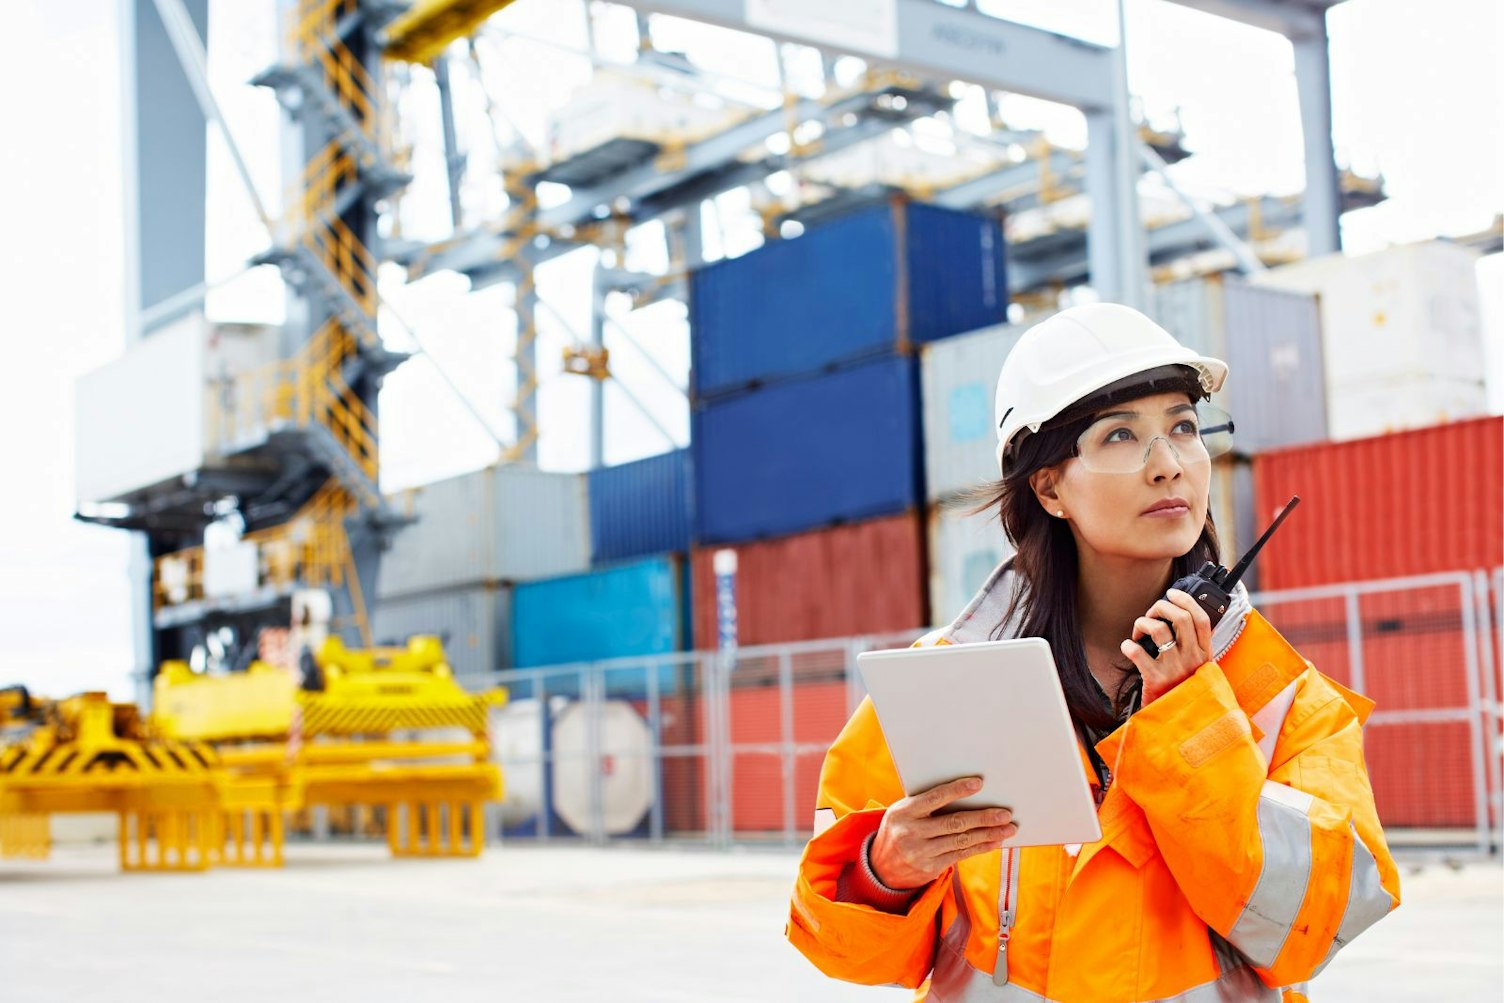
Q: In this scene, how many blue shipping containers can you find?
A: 4